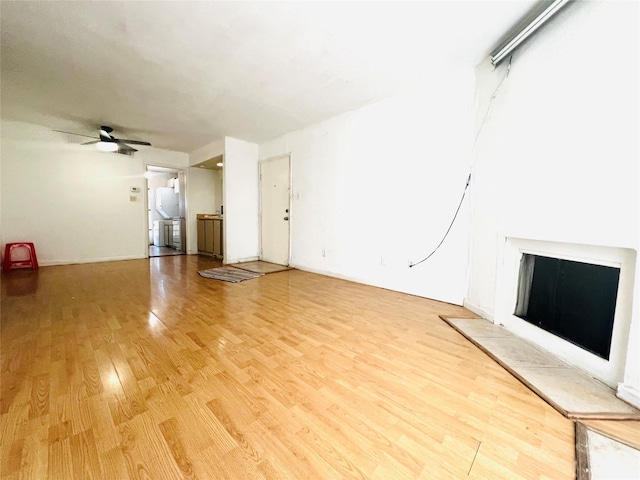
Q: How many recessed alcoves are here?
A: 1